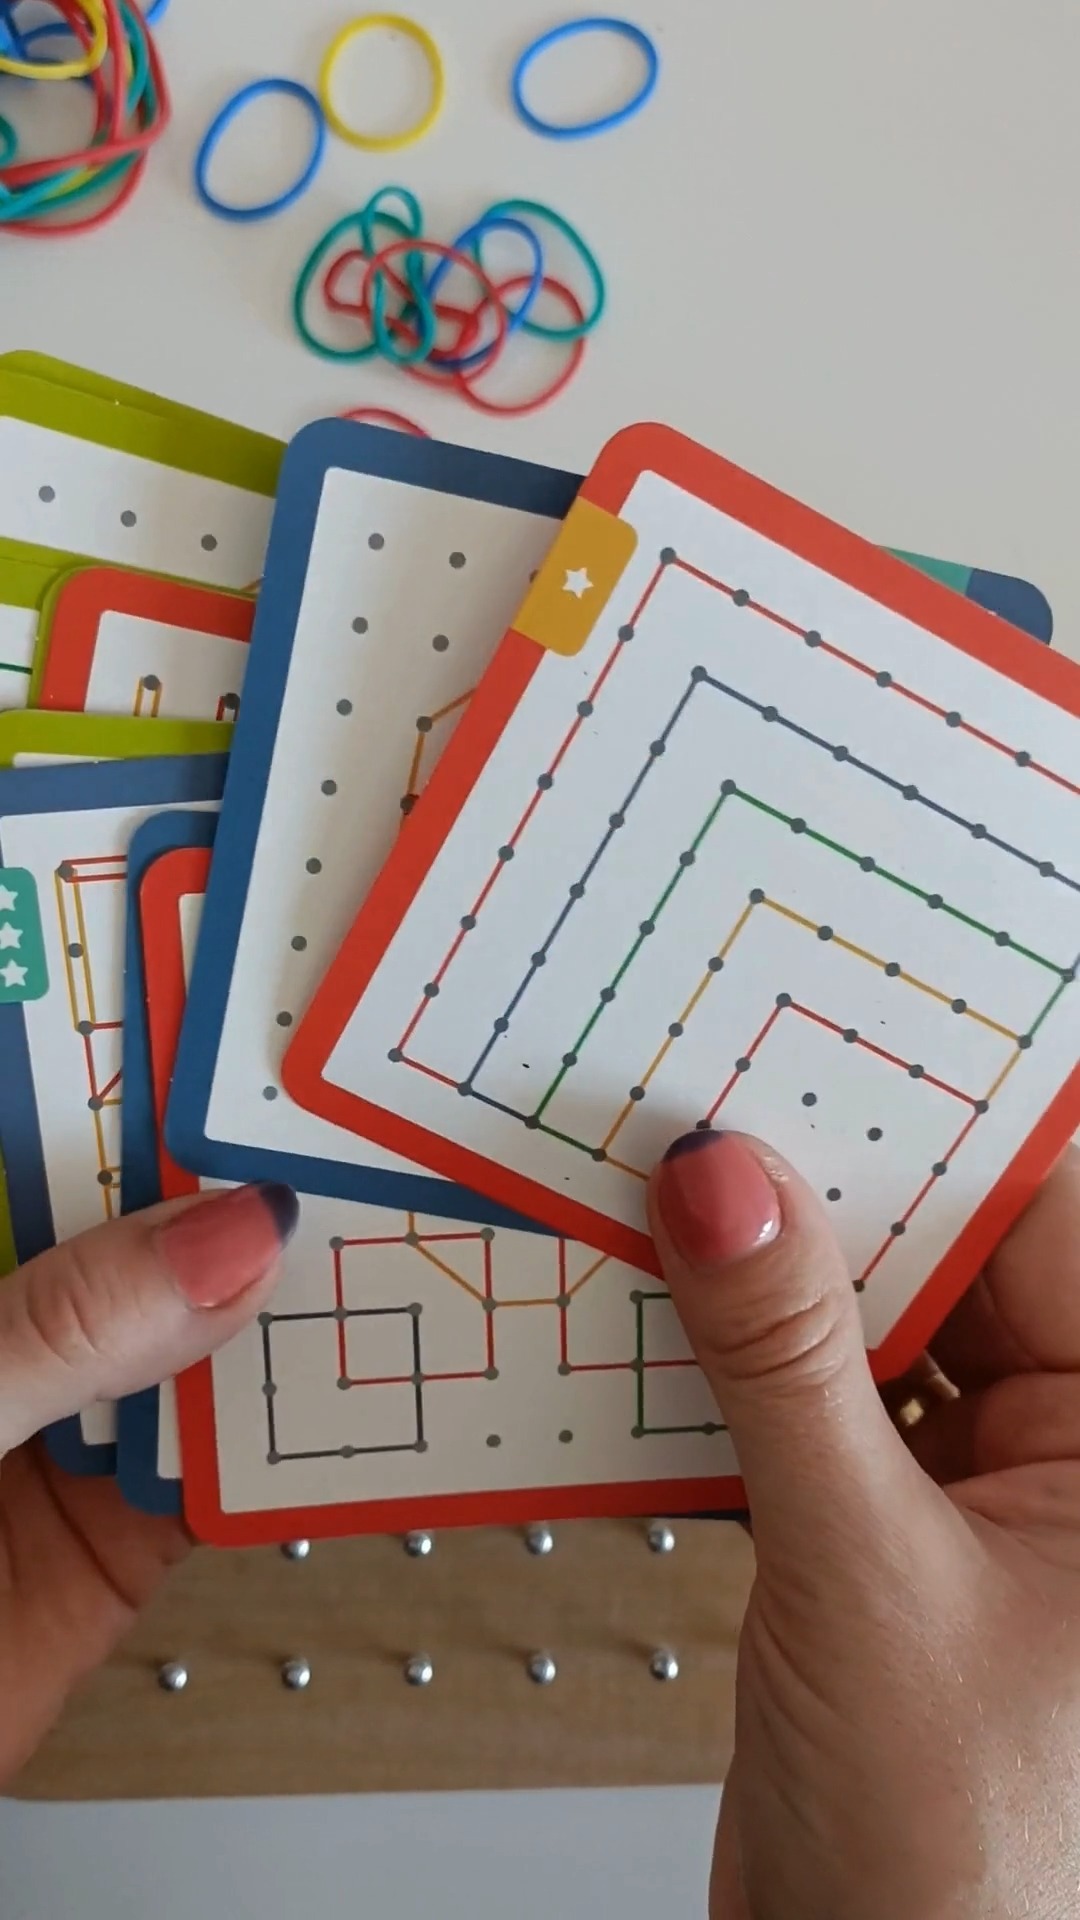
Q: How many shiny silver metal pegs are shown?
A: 9